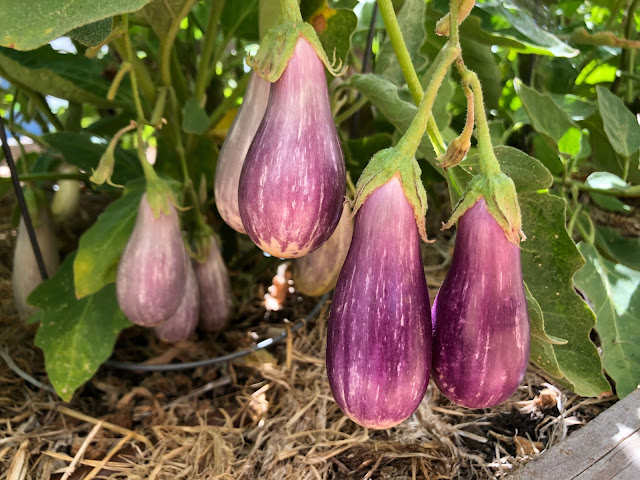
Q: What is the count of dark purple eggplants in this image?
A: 3